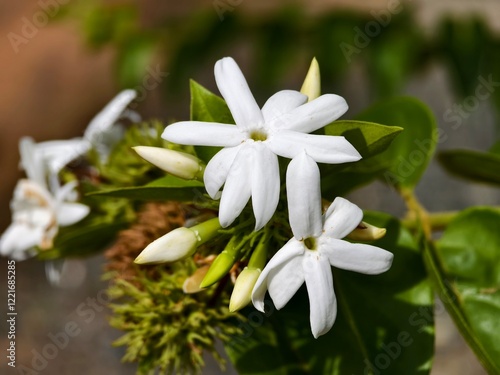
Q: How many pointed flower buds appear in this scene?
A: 6